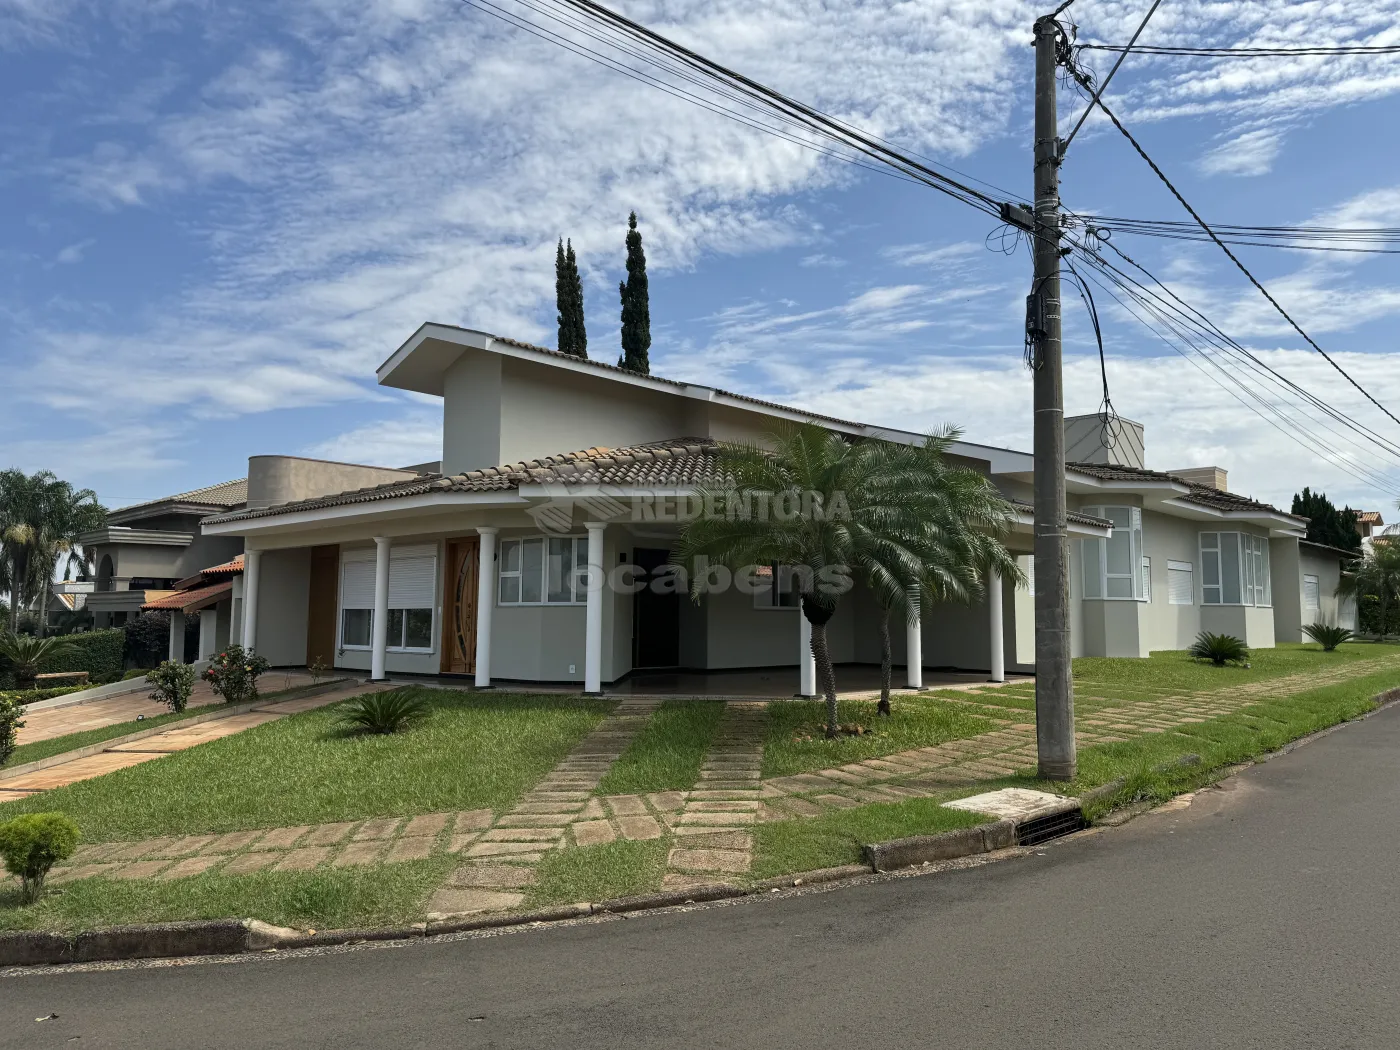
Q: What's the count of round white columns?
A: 7